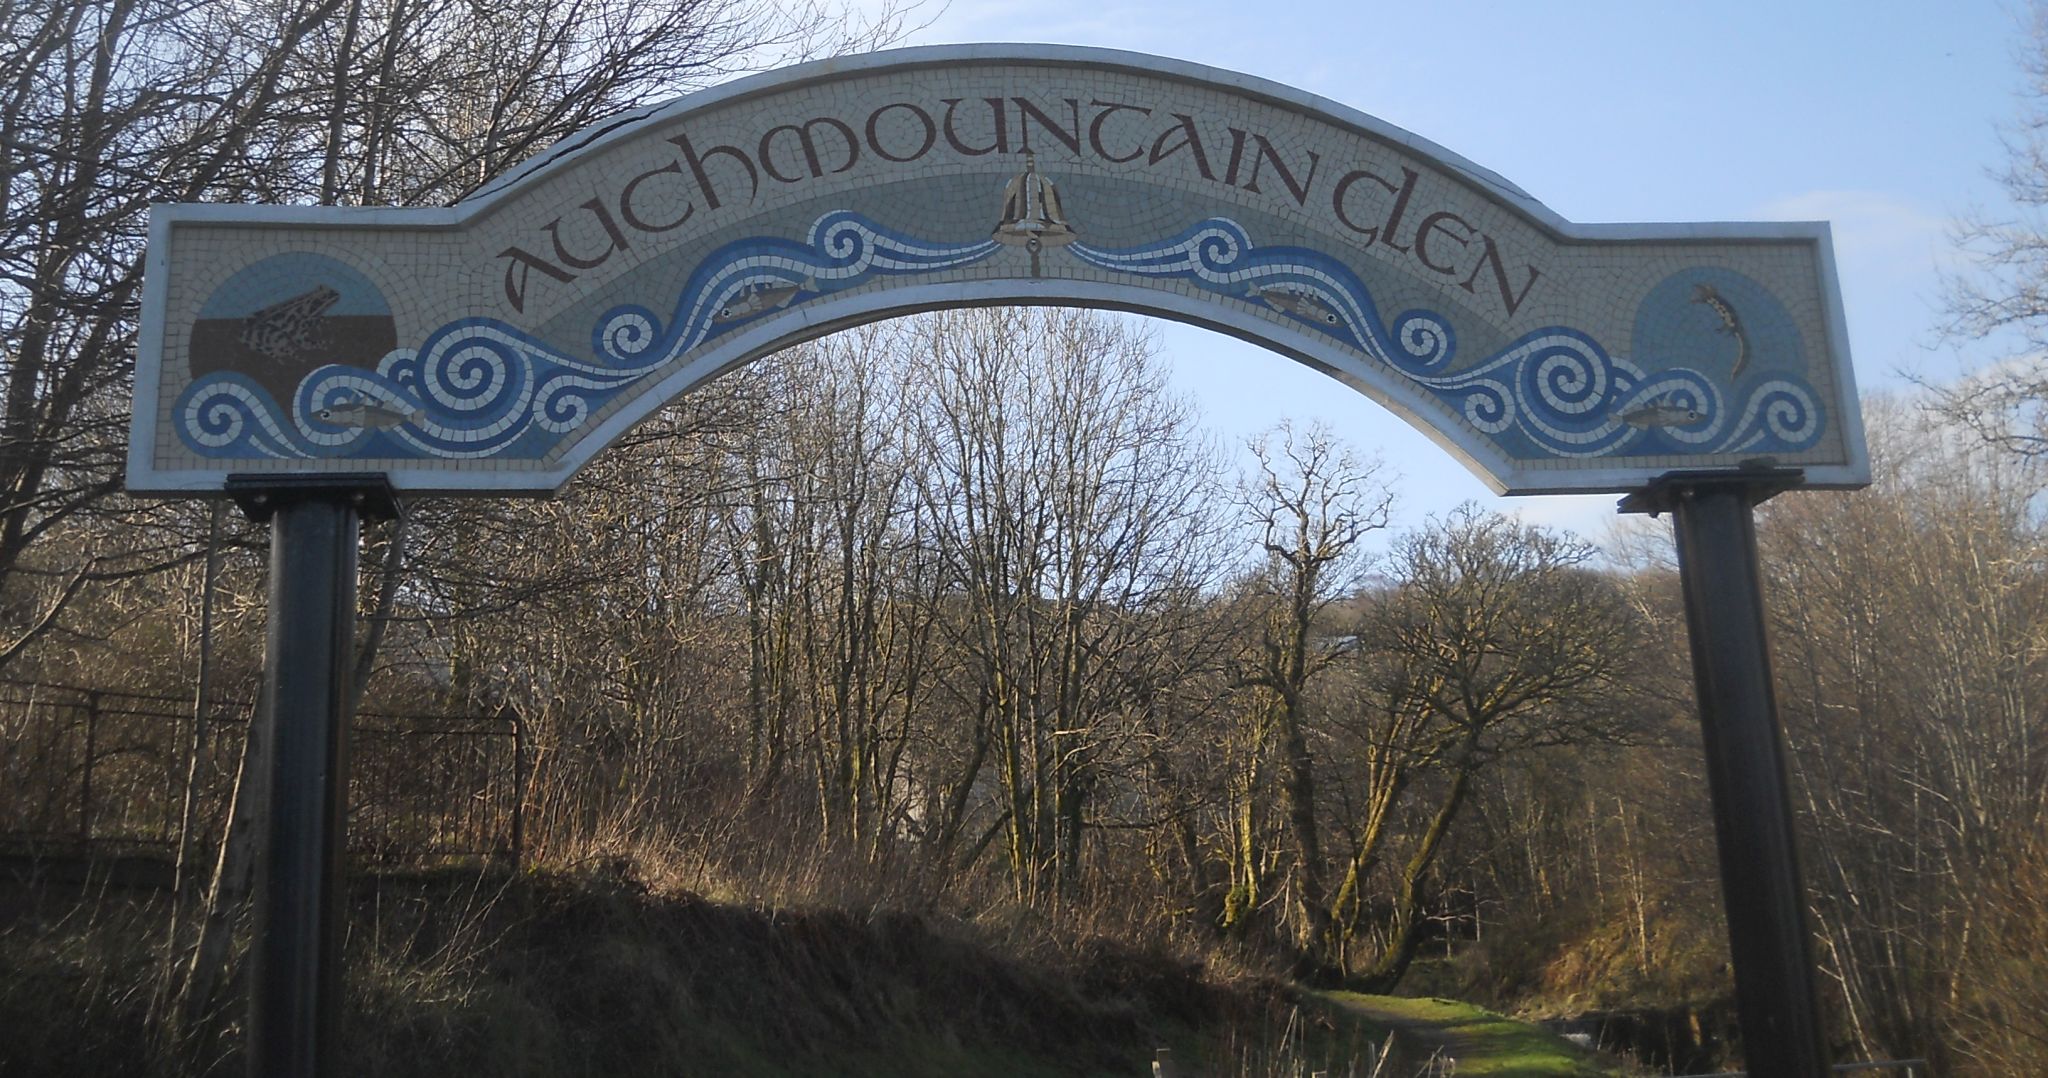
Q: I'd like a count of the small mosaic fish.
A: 4